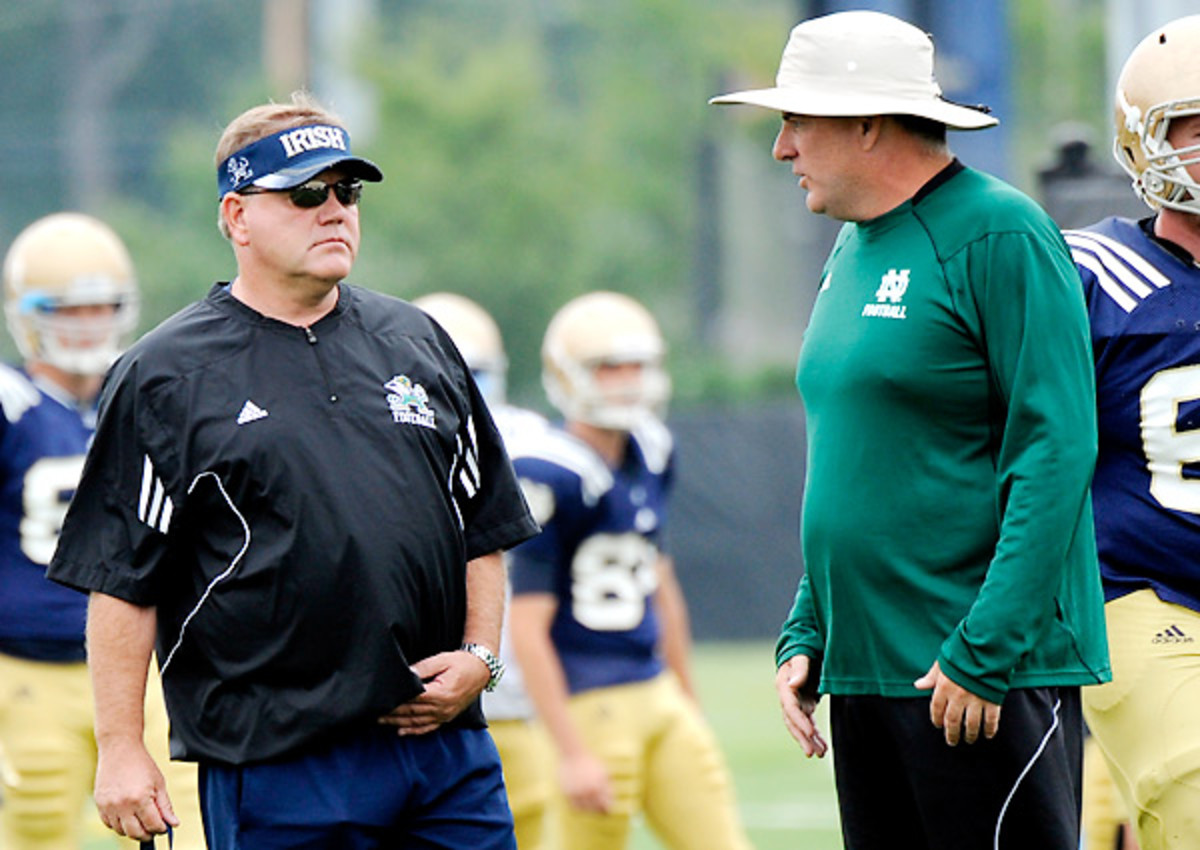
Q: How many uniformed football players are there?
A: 4